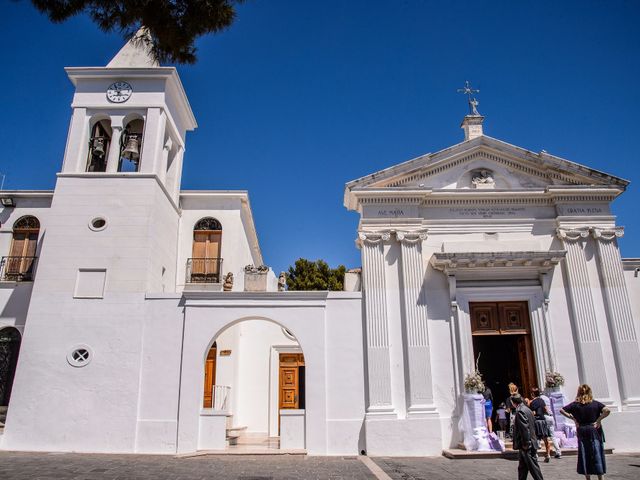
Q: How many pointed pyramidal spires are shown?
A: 1